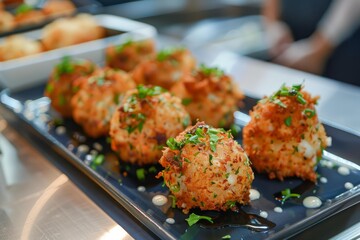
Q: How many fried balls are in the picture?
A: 8